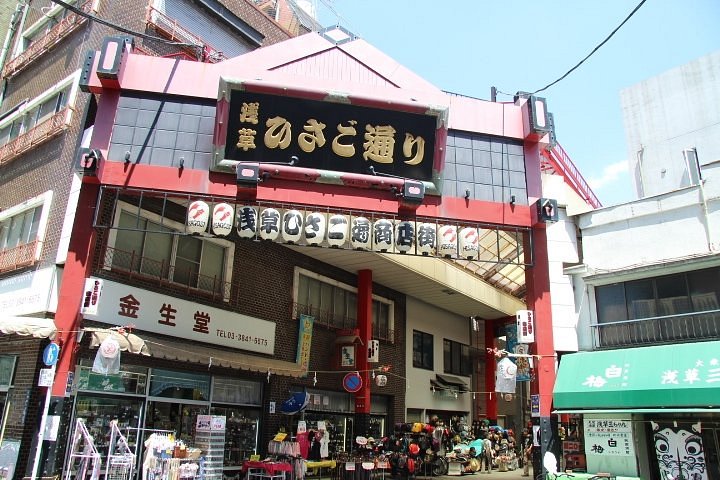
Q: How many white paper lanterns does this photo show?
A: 13